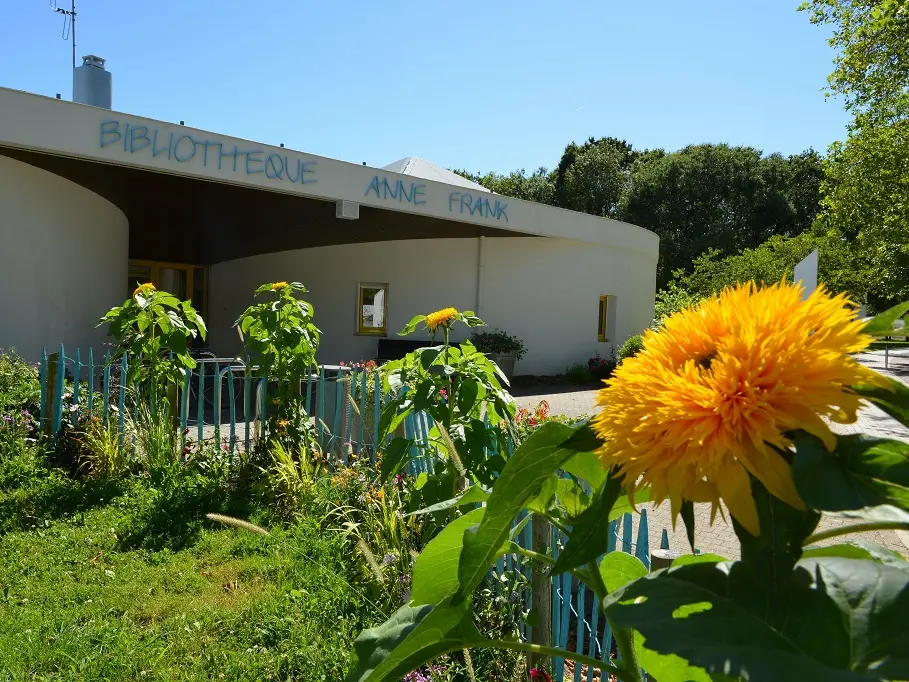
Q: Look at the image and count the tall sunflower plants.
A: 4